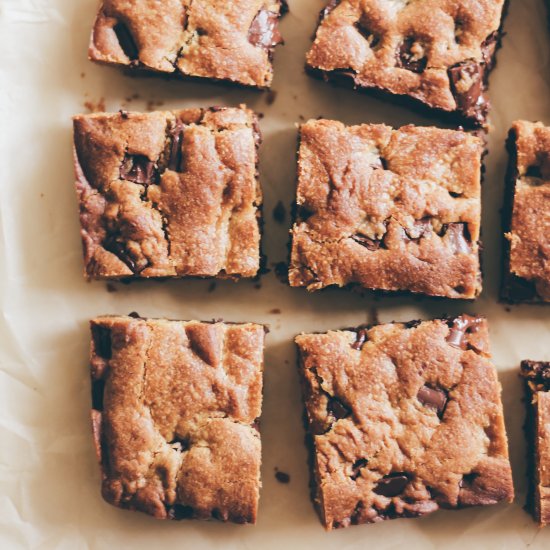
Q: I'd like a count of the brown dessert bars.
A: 8